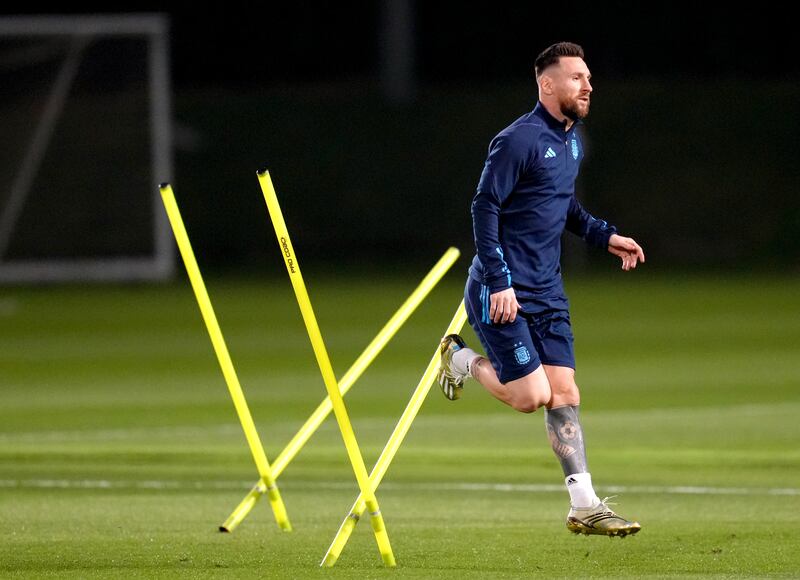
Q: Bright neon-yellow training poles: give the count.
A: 4